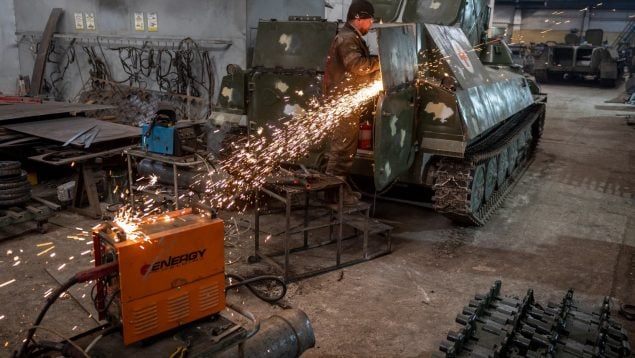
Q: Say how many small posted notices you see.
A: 4